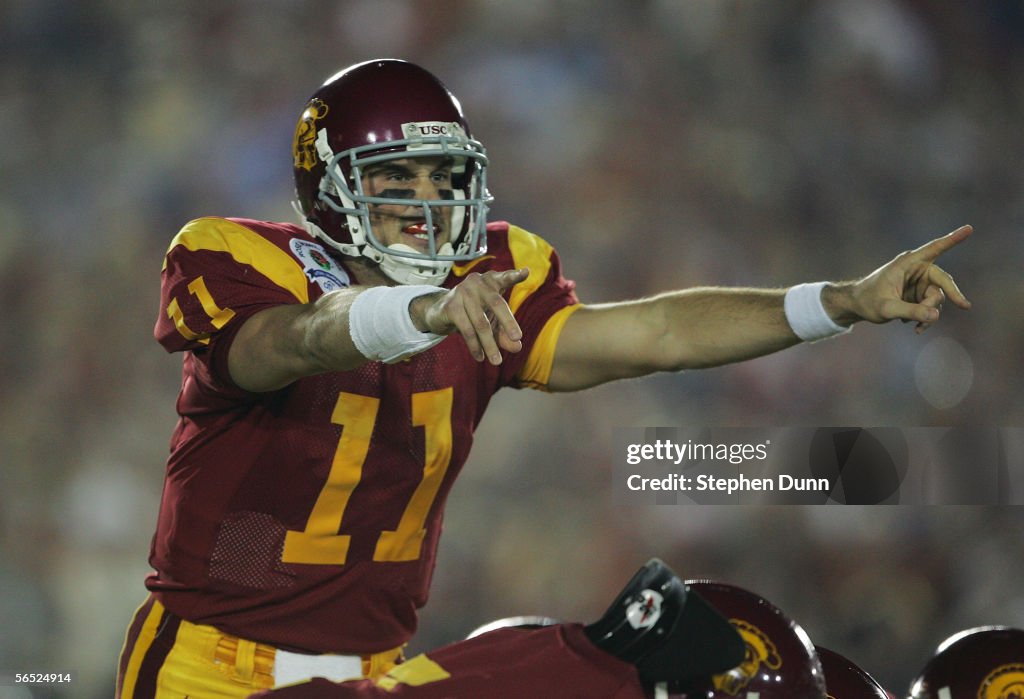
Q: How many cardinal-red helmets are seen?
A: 4